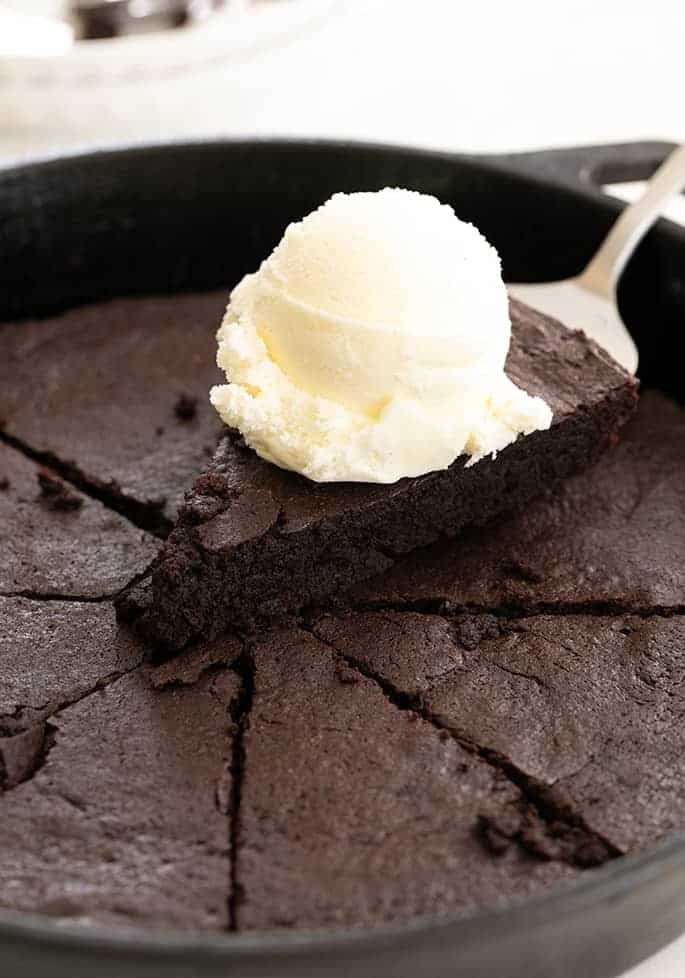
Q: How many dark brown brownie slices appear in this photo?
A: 8